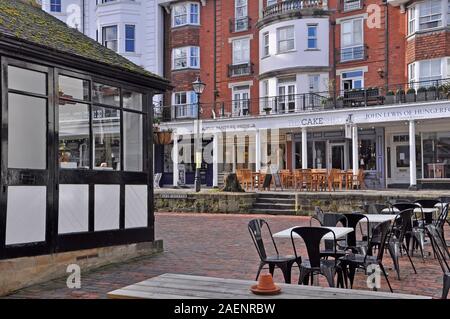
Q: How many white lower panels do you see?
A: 4